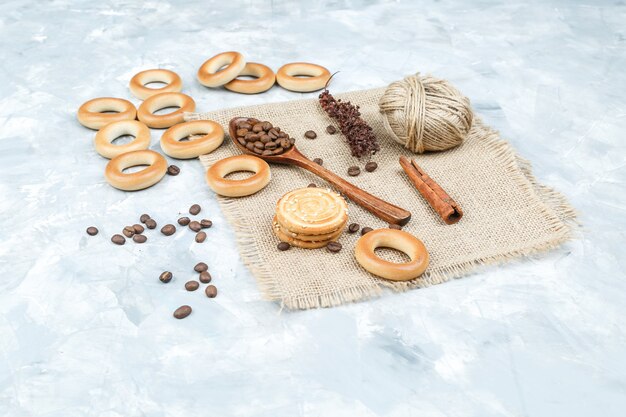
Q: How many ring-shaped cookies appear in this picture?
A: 11